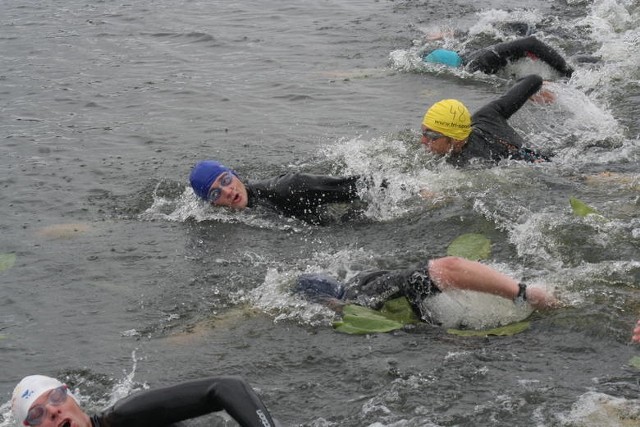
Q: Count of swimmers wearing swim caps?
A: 5